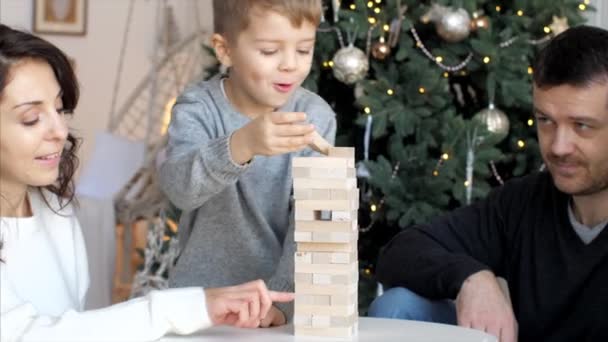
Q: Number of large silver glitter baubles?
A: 3